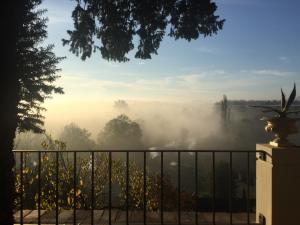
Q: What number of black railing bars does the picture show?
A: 14